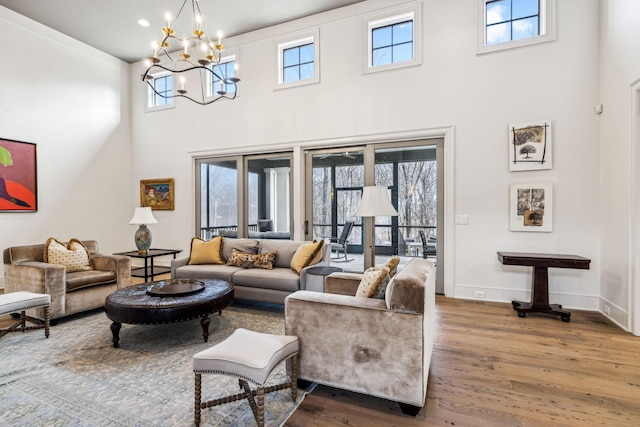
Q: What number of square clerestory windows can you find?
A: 5